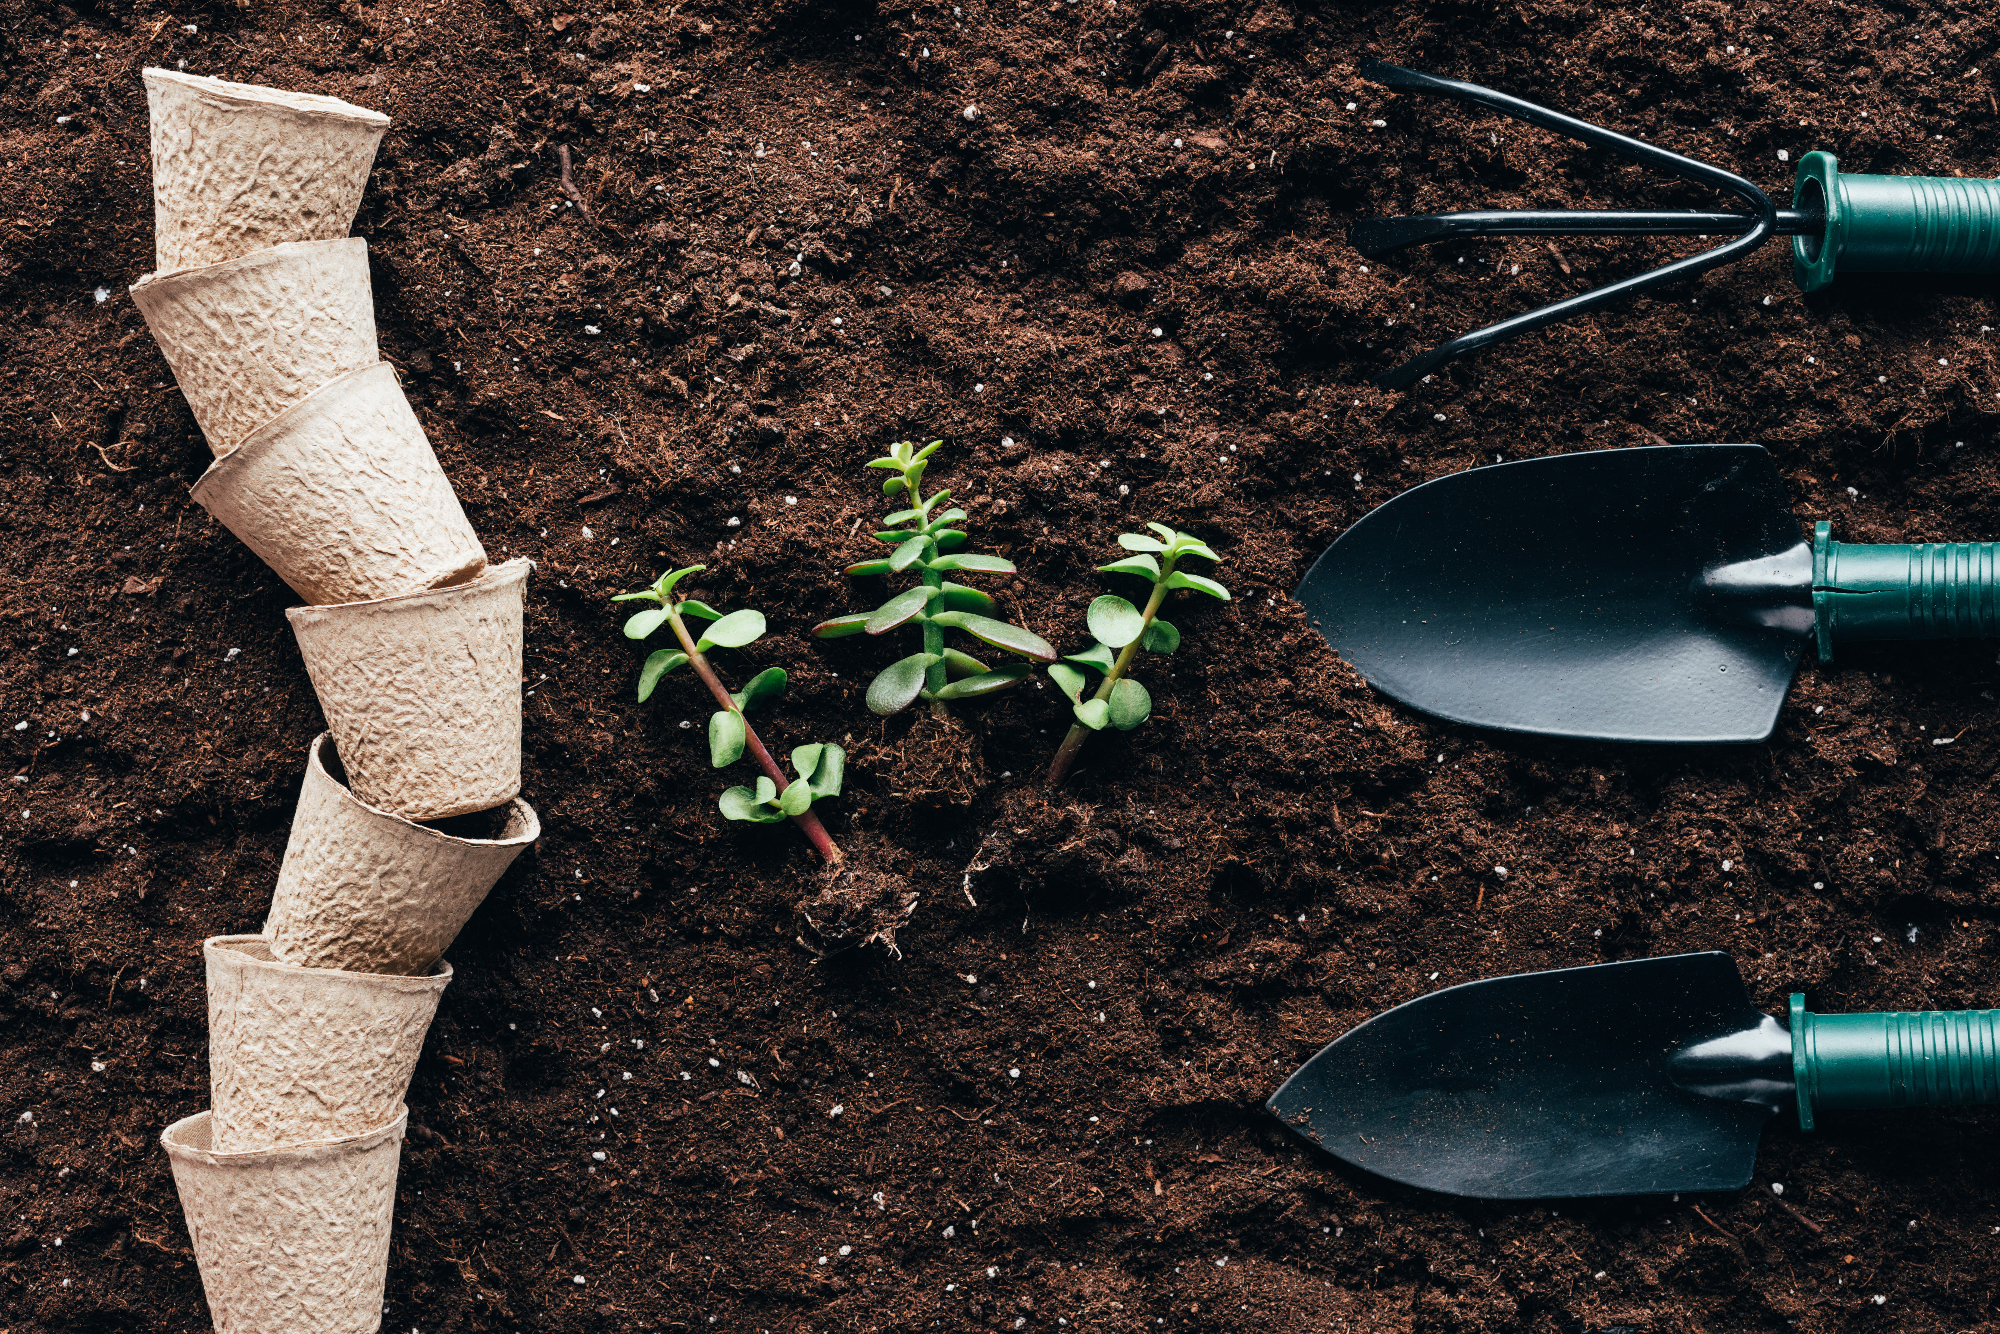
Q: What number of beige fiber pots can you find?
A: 7